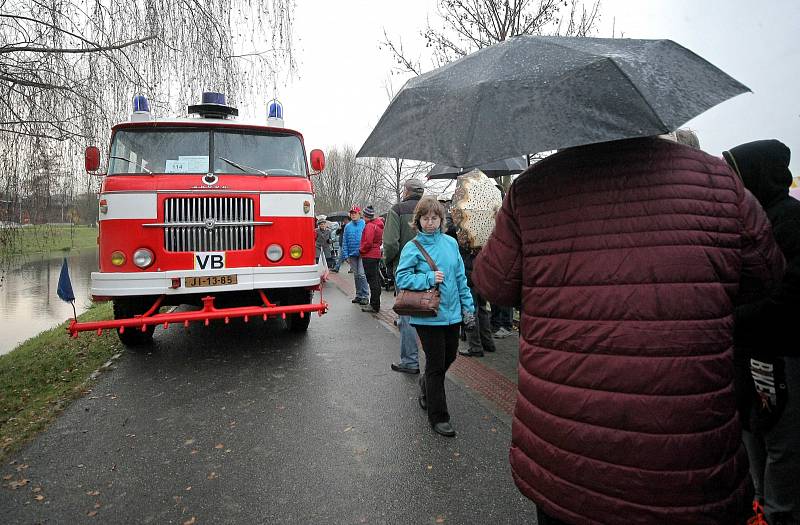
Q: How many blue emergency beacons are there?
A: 3